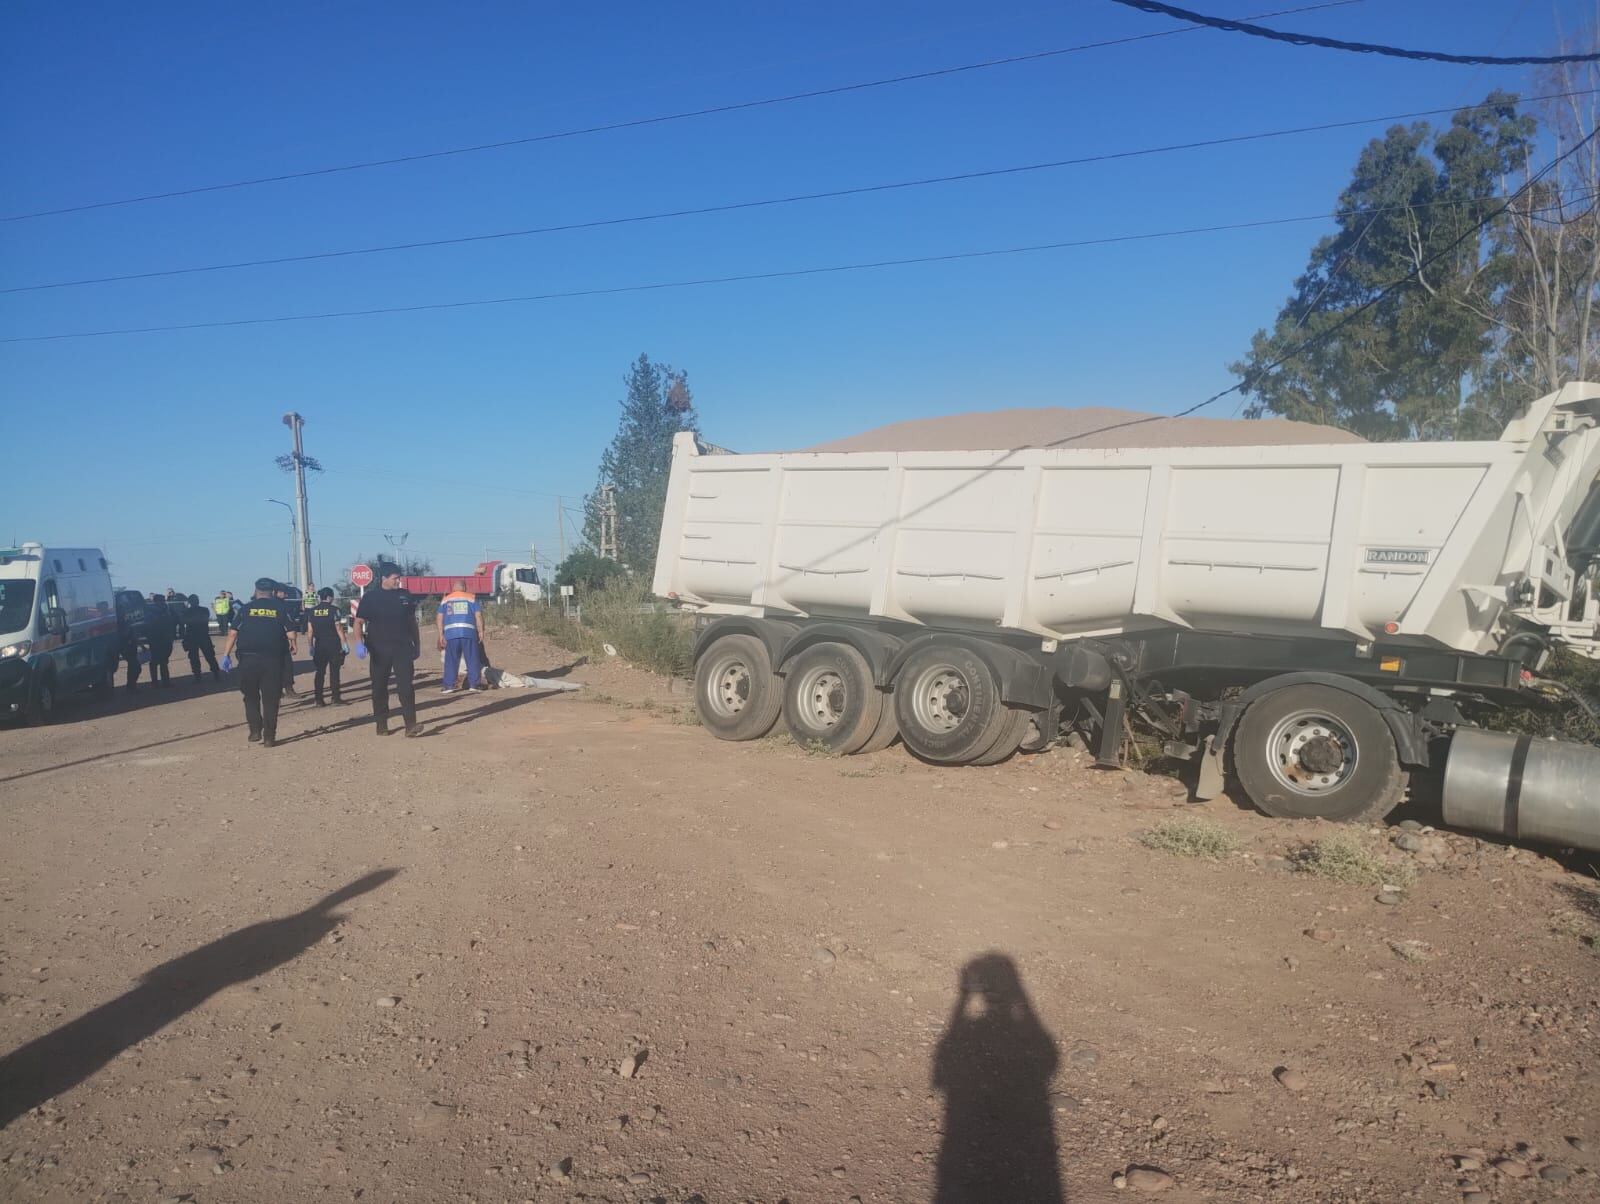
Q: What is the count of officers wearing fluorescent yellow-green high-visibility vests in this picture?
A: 2